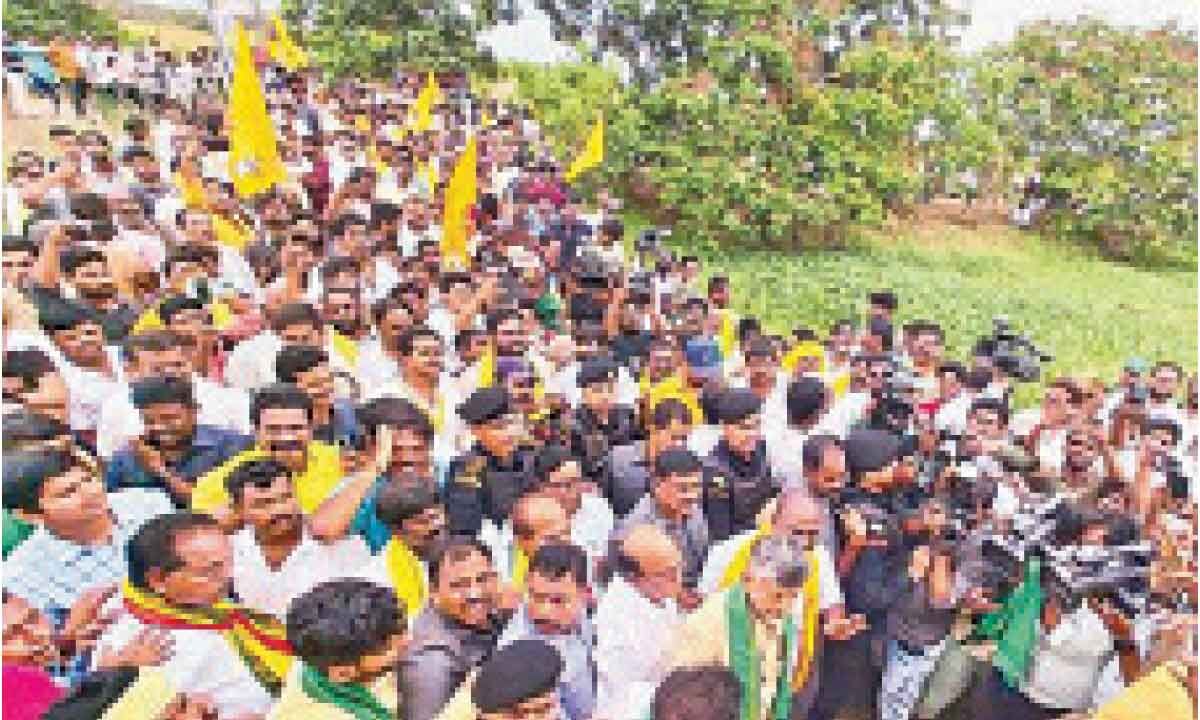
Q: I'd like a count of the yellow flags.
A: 5